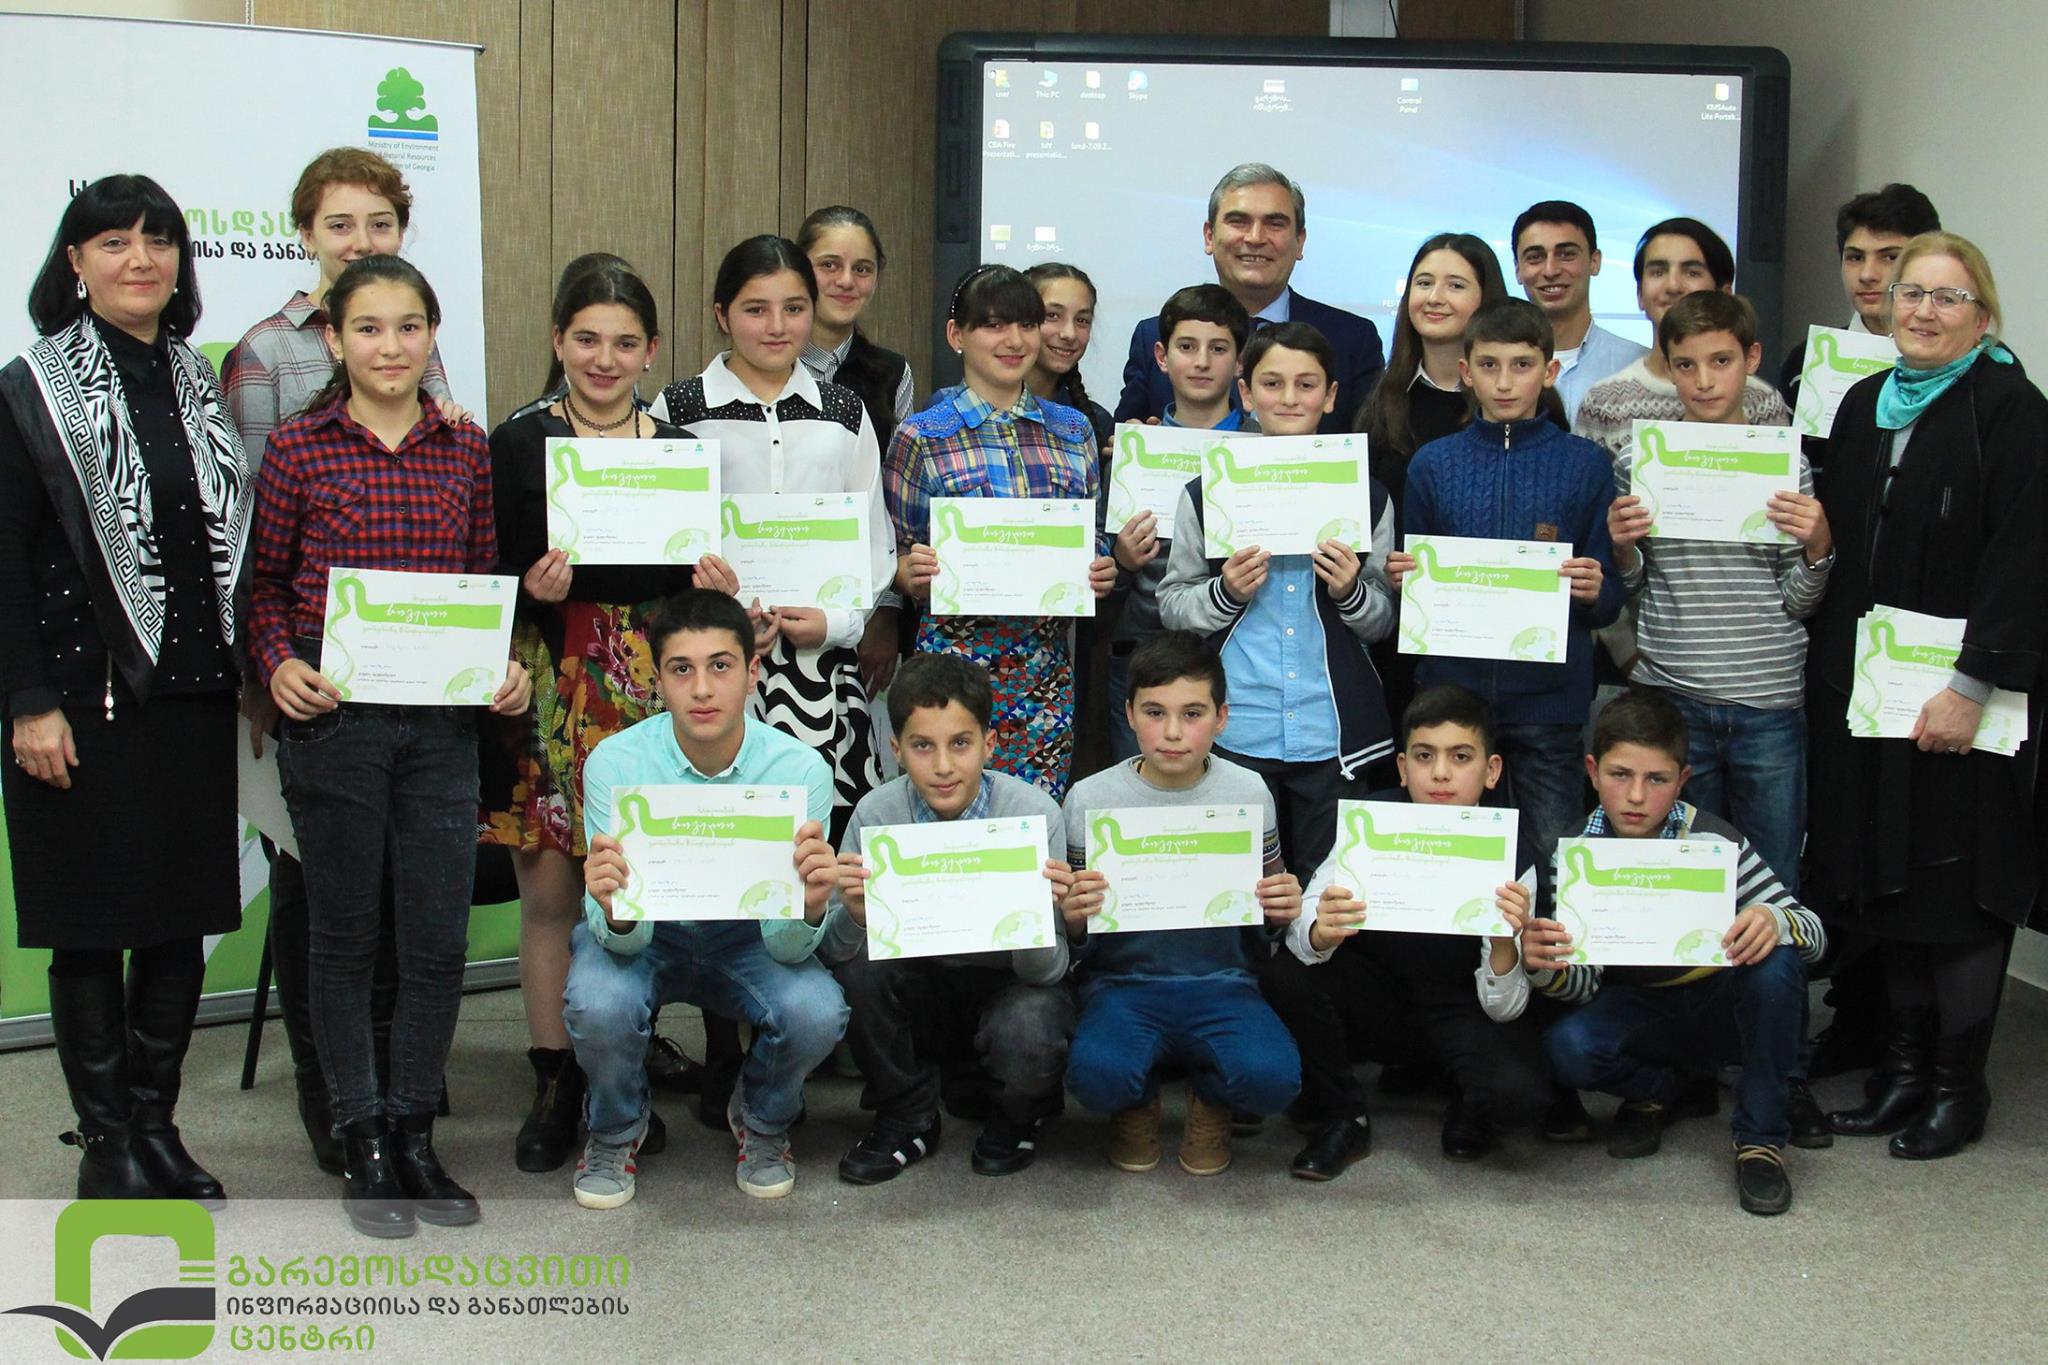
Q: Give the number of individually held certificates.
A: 14